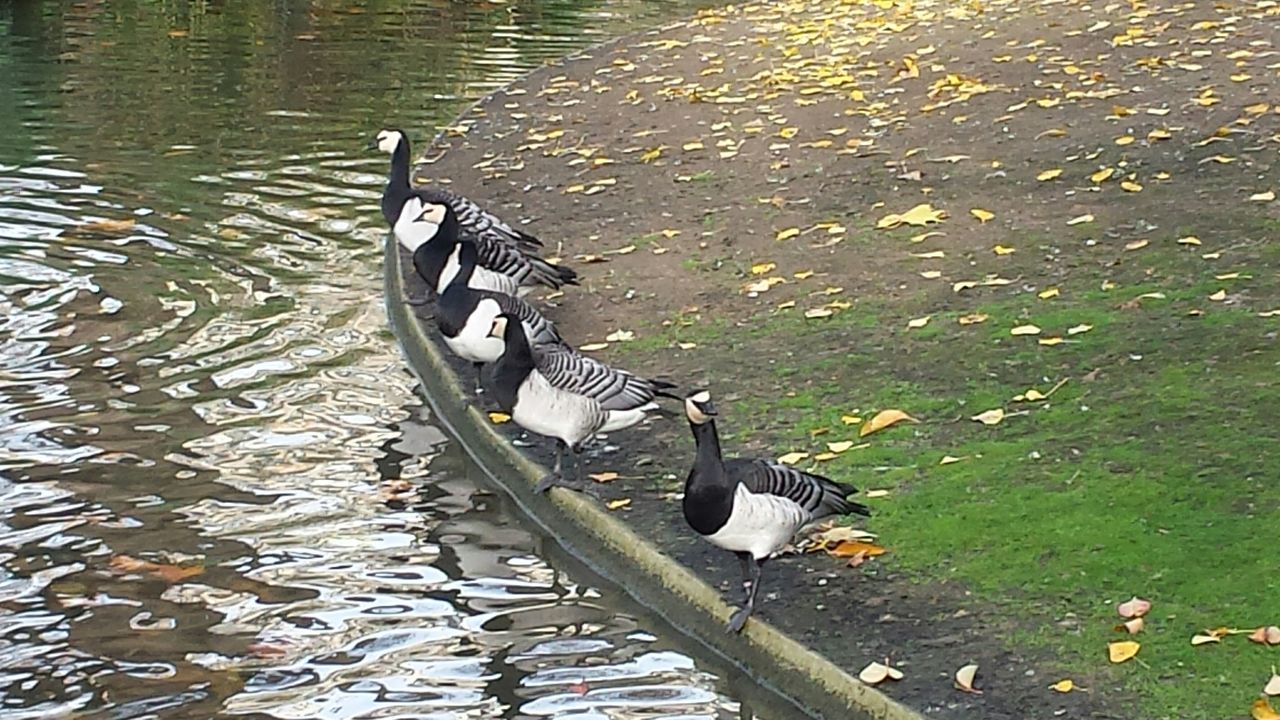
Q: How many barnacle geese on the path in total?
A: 5